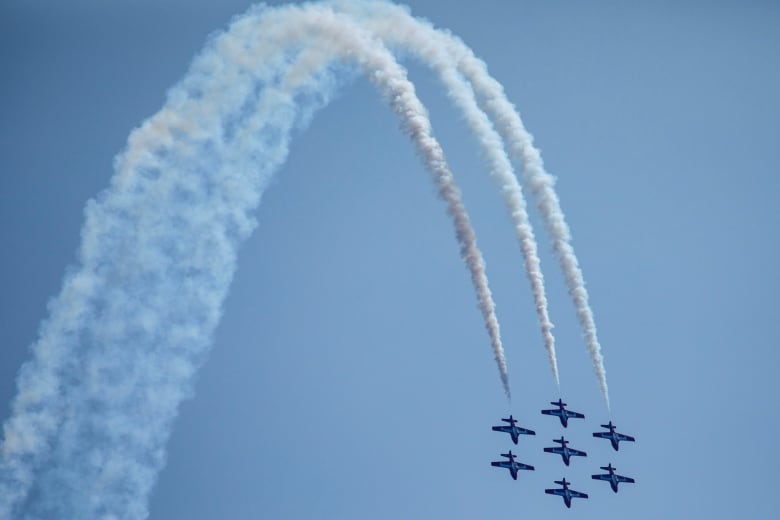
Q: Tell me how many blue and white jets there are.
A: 7